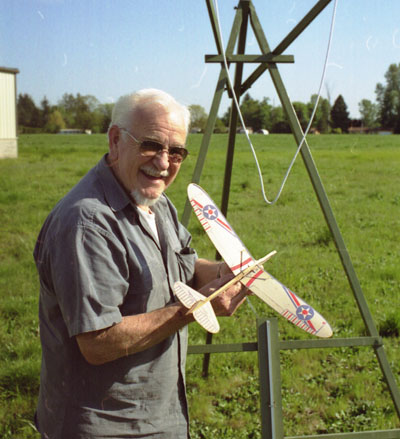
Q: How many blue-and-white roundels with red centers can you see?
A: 2